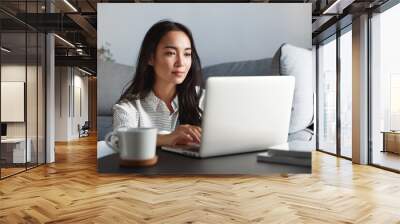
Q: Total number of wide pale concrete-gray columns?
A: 2